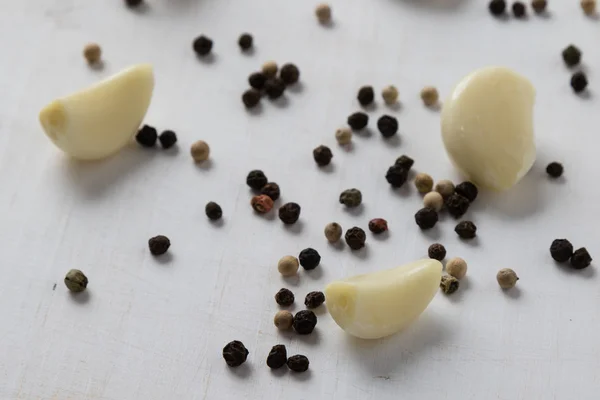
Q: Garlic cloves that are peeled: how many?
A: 3